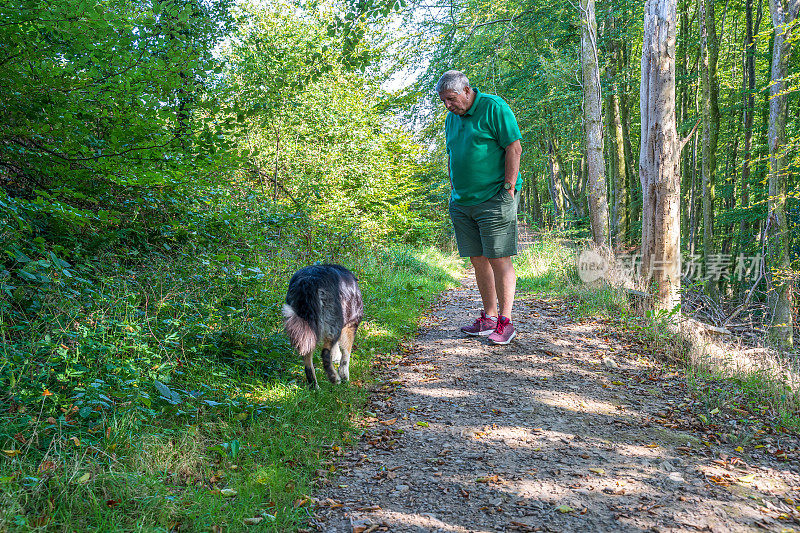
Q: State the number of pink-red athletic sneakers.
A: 2